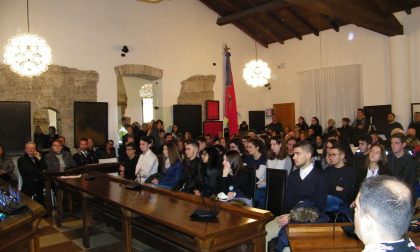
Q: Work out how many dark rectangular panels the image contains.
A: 5